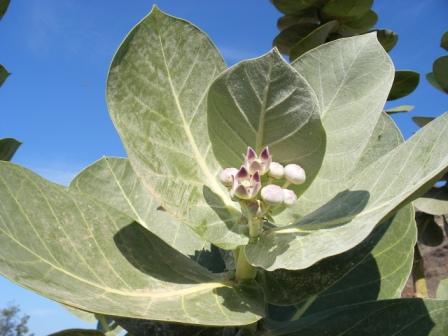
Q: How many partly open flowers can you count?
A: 2